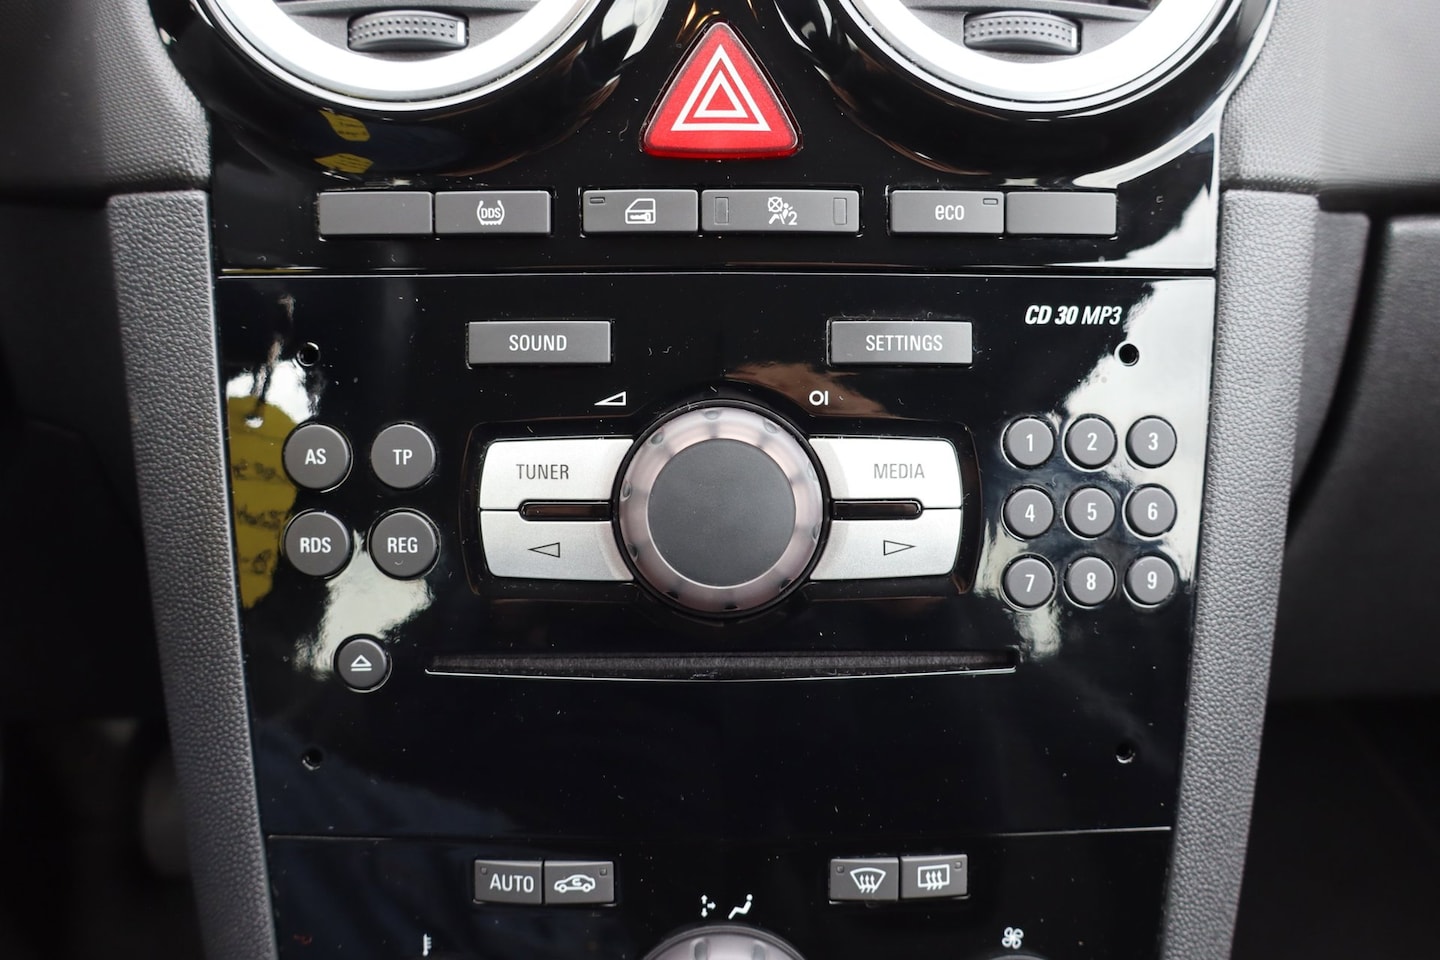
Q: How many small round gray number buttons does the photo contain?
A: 9